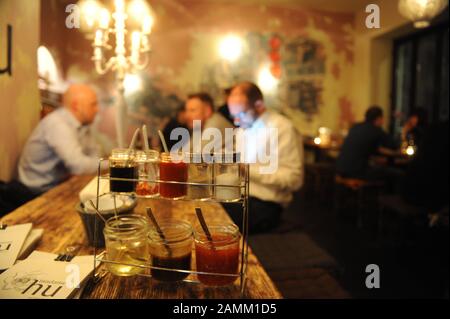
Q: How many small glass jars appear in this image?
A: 8